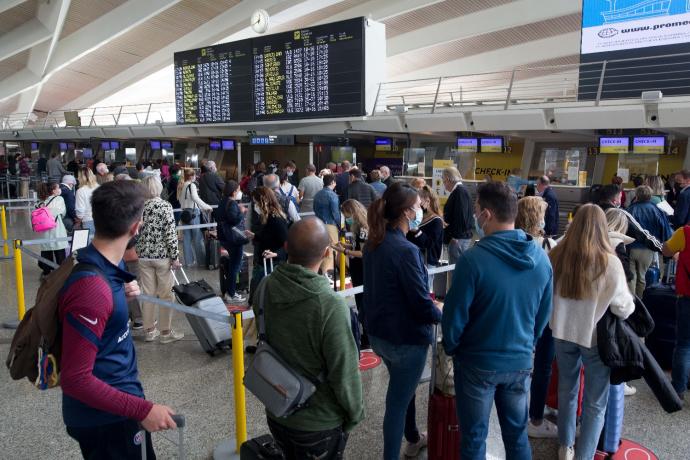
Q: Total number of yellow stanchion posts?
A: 4